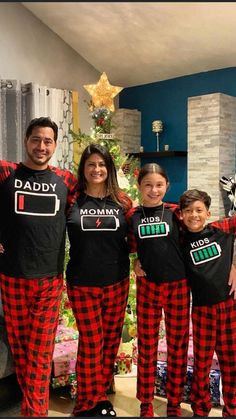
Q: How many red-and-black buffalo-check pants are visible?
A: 4